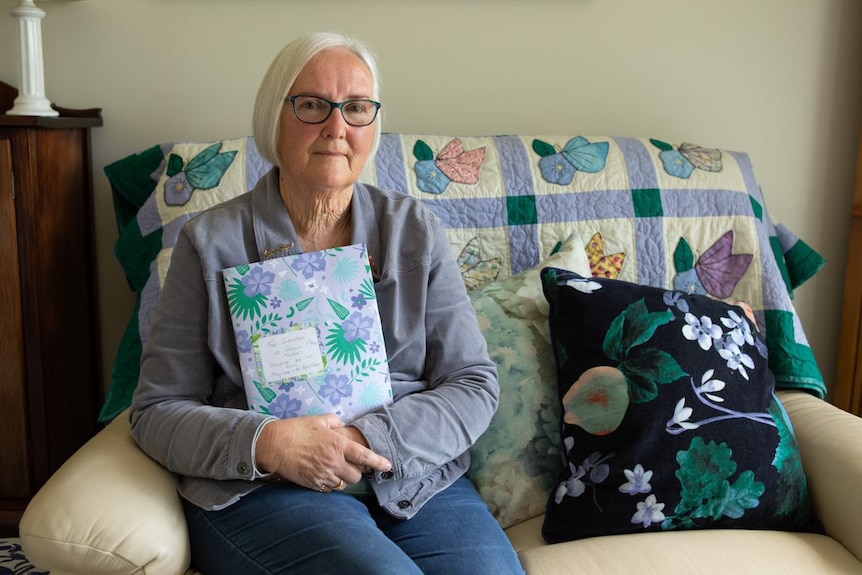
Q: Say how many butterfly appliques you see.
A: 7